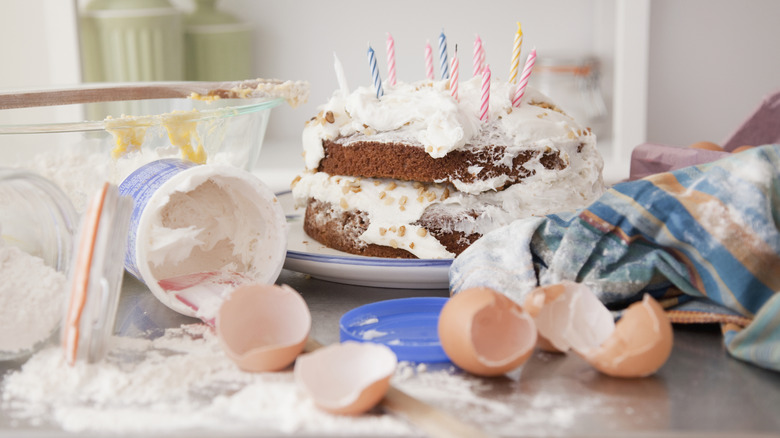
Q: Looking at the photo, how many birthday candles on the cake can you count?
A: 11